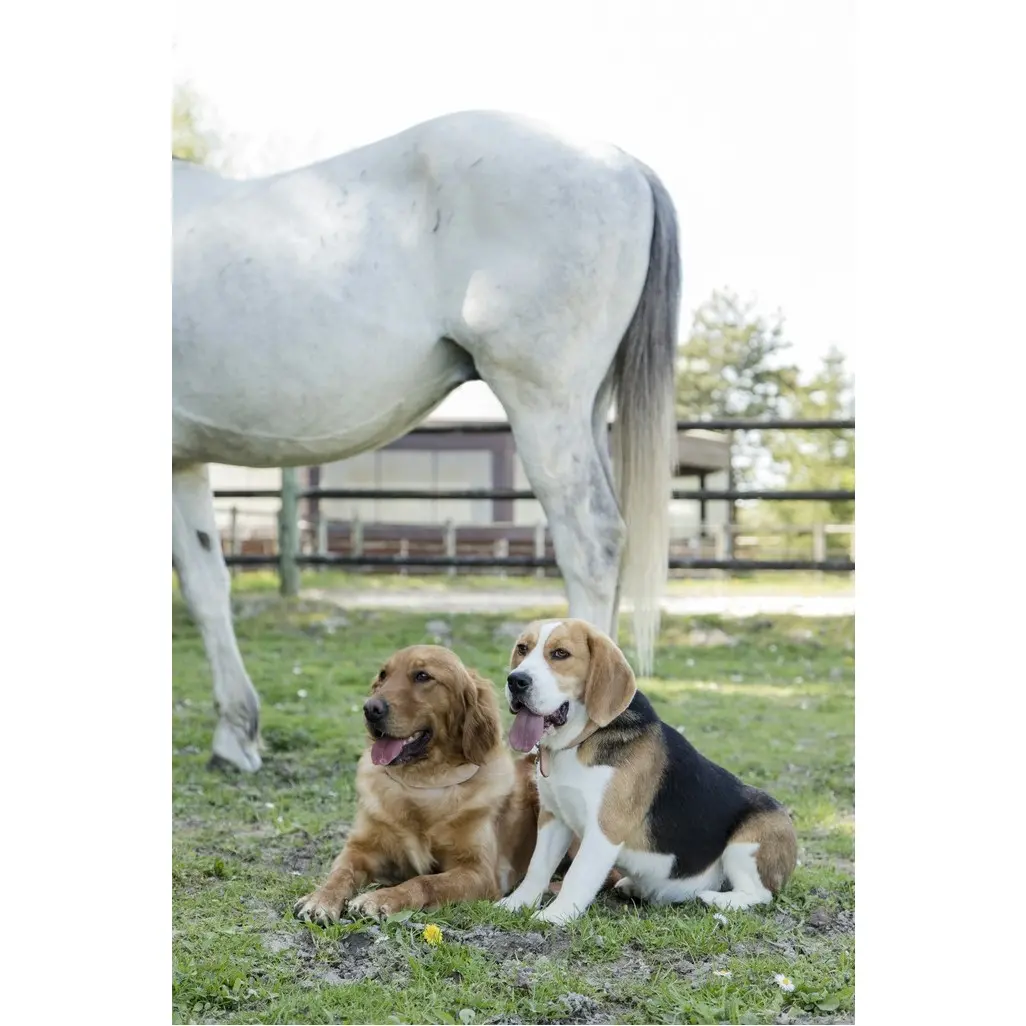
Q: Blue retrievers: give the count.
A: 0